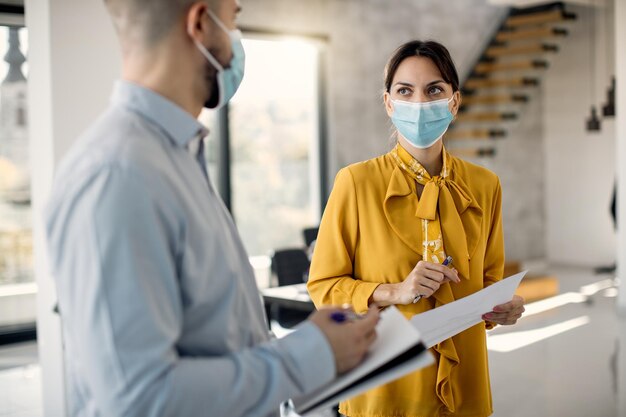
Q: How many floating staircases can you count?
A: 1